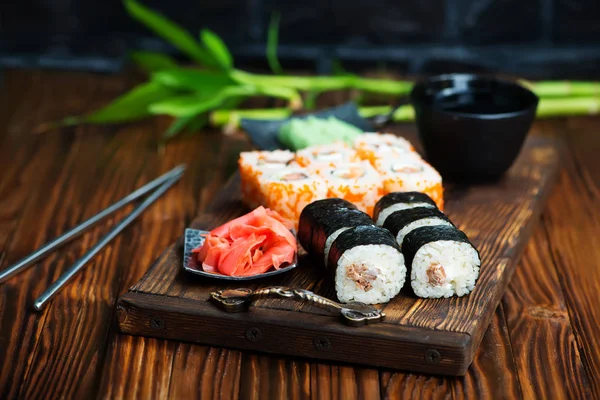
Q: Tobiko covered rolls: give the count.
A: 6